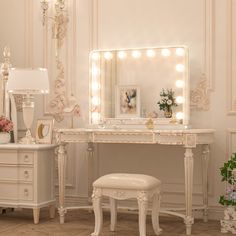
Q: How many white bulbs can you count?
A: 15